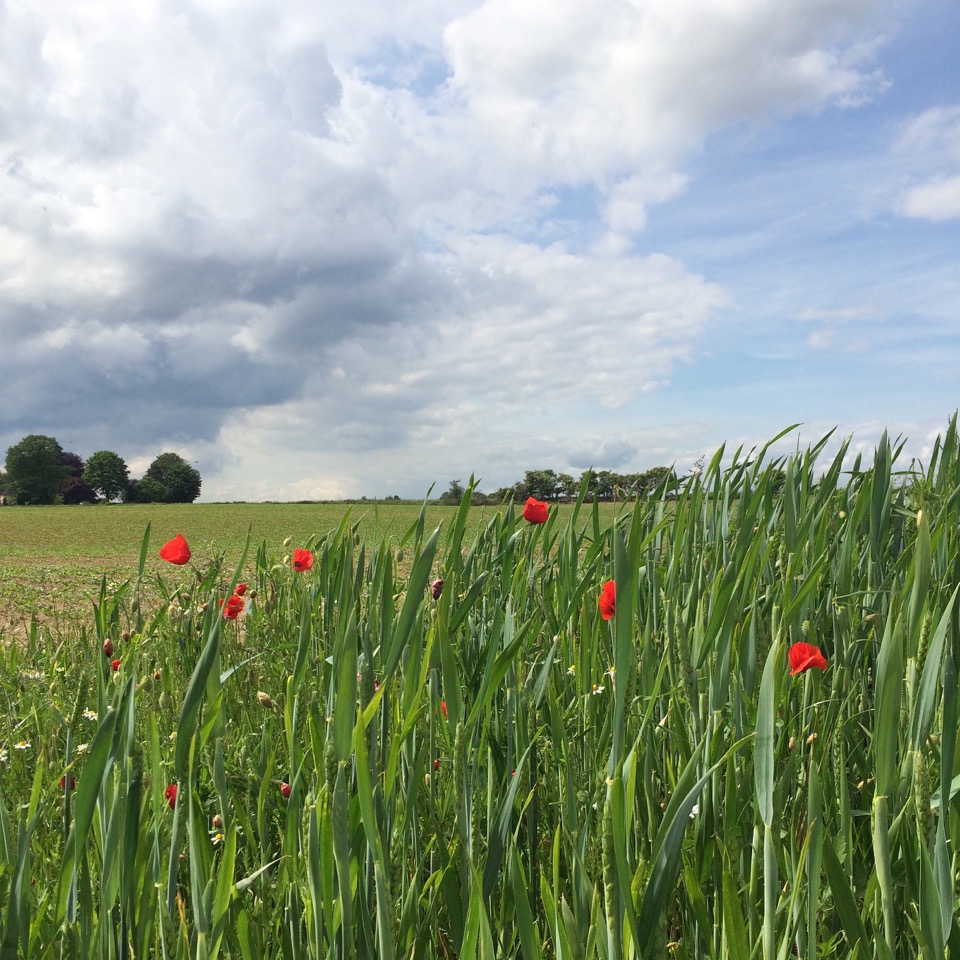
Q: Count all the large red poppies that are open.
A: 6